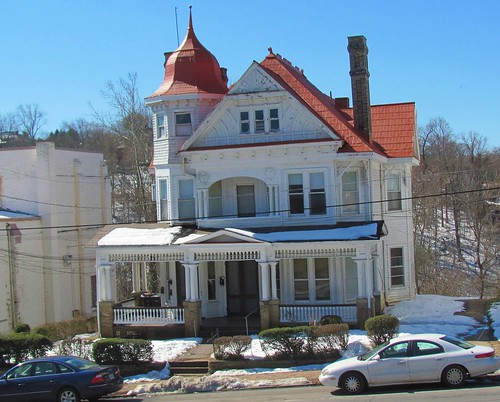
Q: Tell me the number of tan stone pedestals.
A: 4